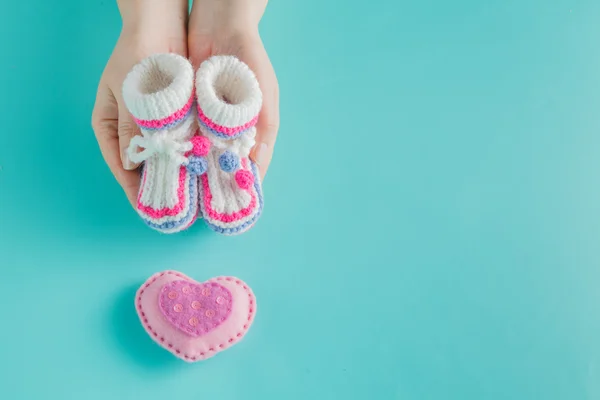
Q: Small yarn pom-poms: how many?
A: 4